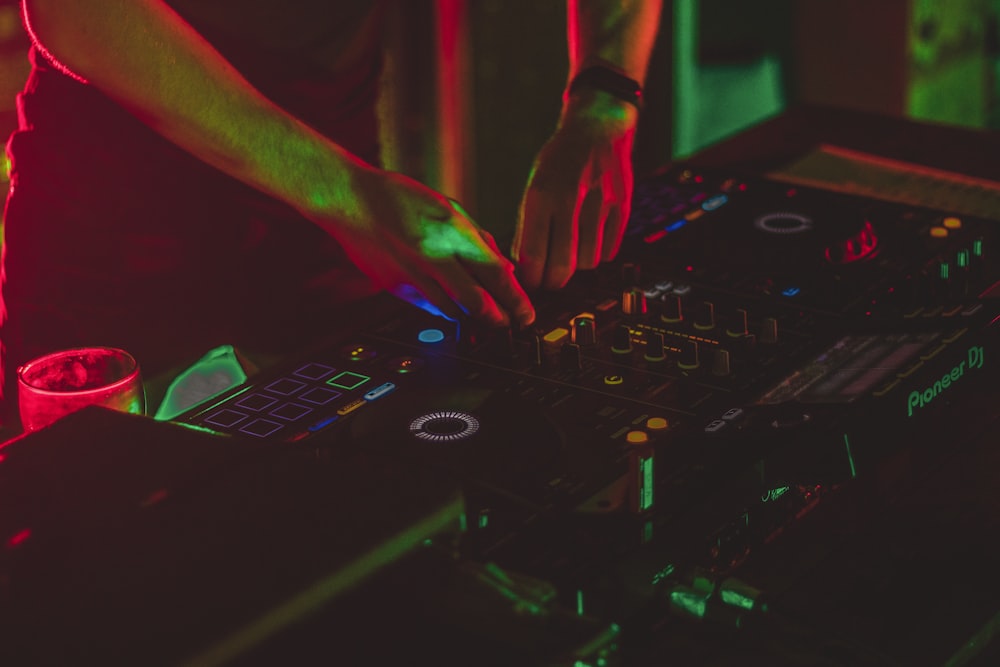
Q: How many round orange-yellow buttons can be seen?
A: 4